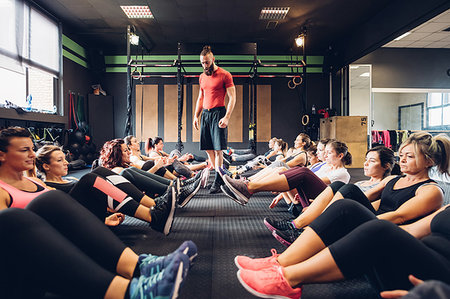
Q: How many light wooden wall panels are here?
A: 5